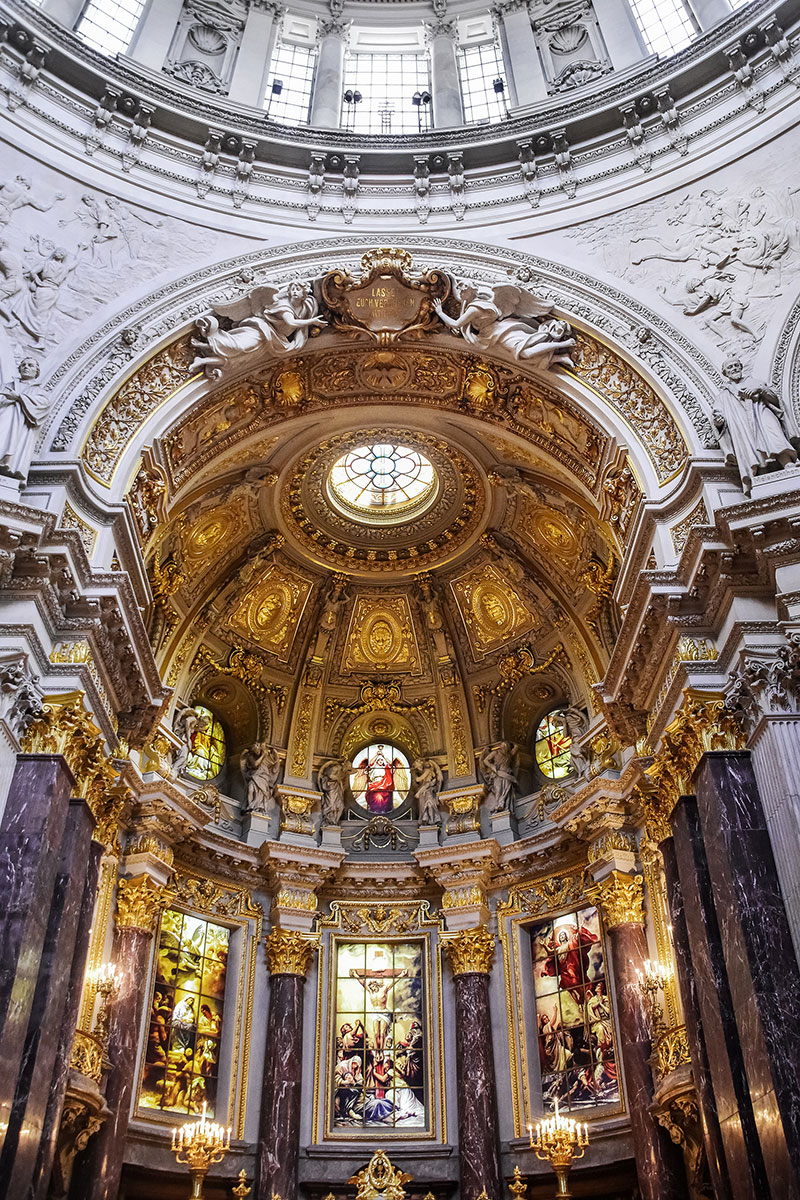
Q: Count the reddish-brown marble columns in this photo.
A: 4